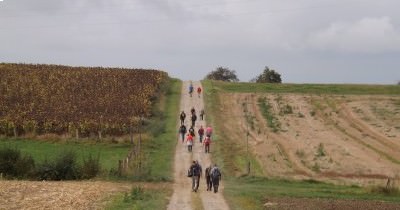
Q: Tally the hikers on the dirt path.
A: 15